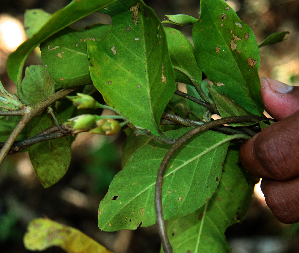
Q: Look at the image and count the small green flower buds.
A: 3